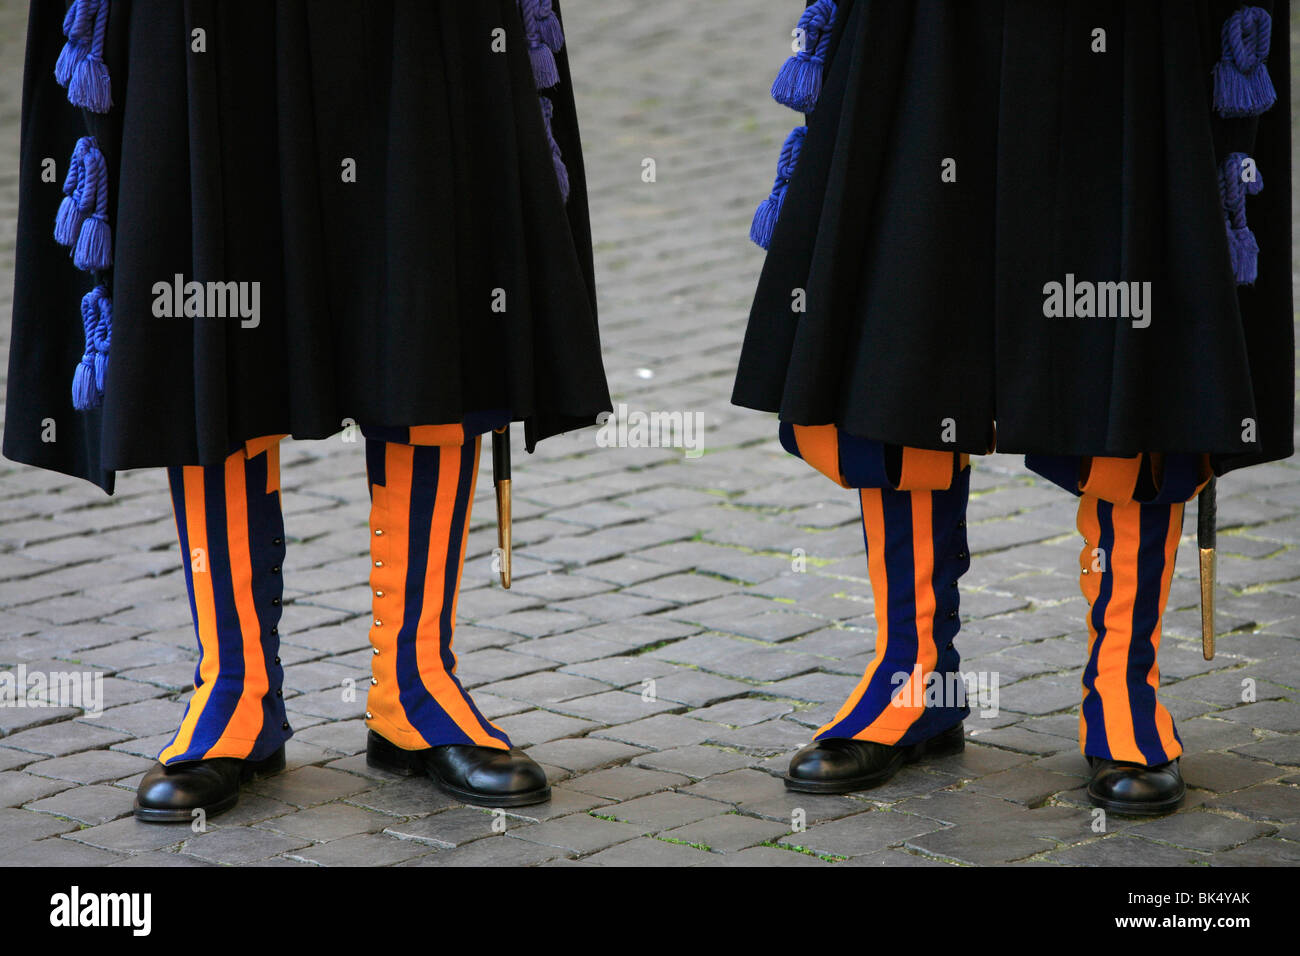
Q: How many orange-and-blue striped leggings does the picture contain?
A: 4